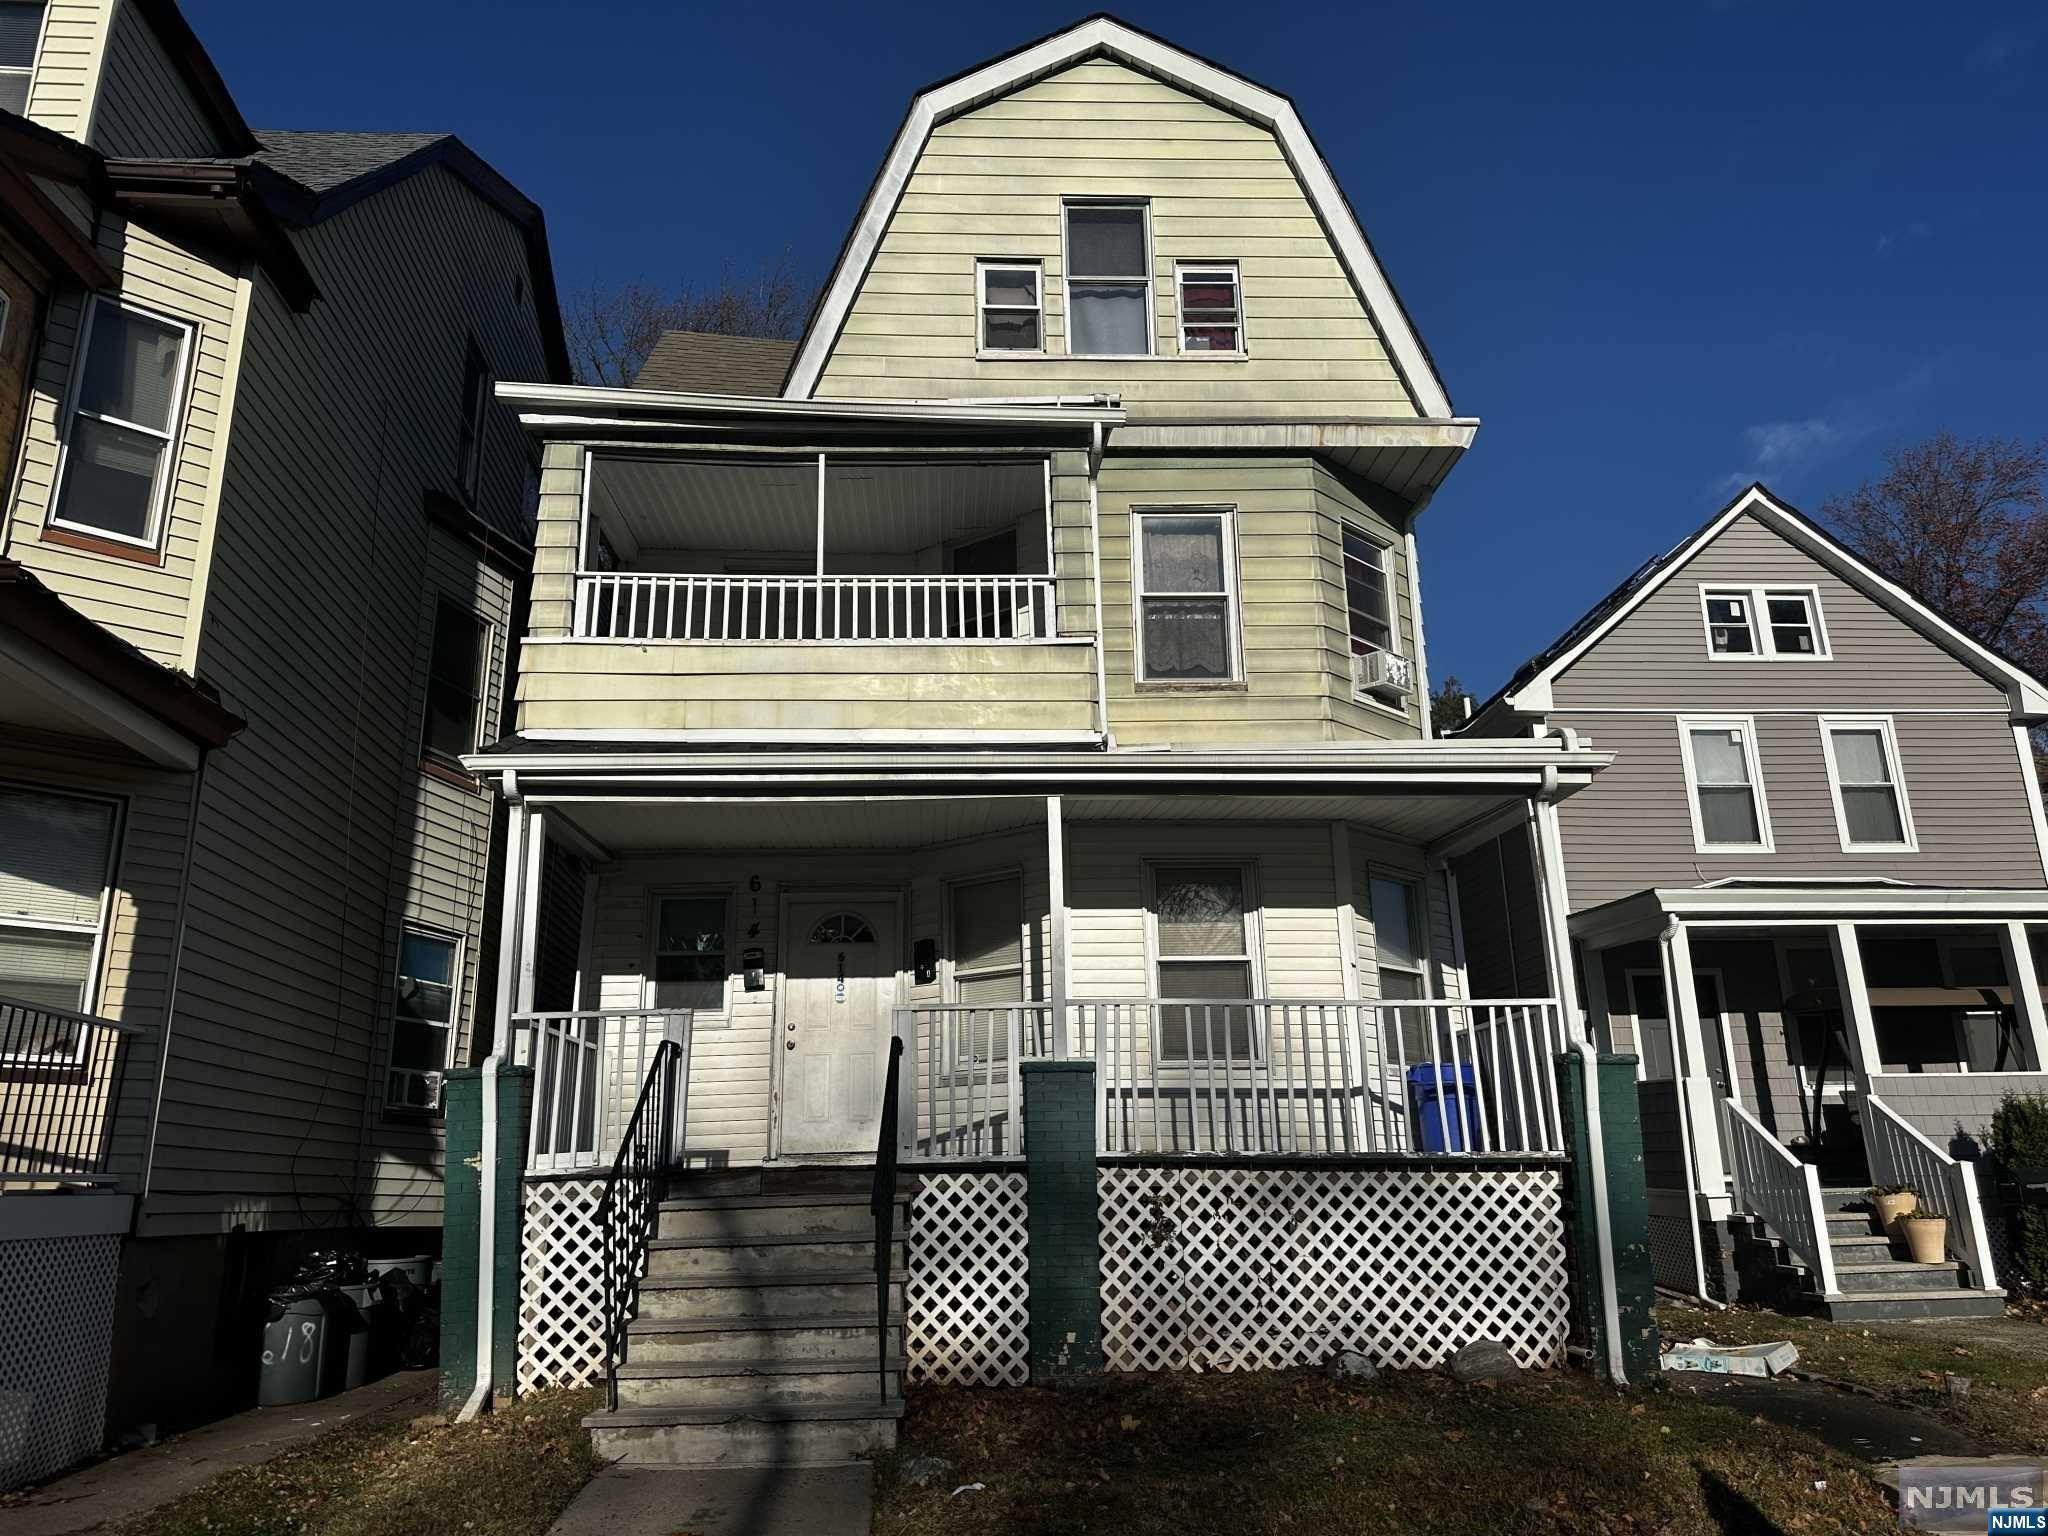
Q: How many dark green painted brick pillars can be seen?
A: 3